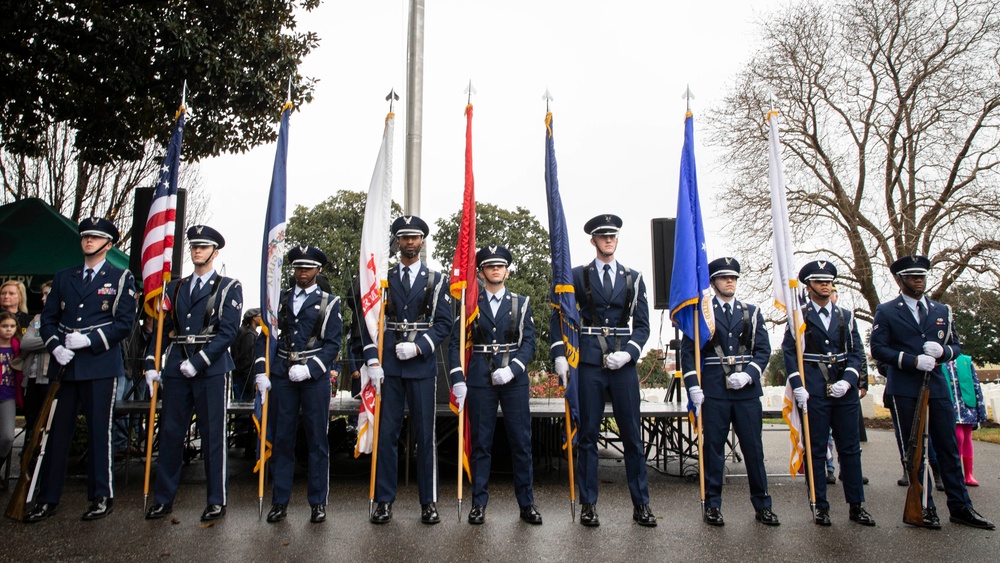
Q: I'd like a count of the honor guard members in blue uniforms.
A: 9